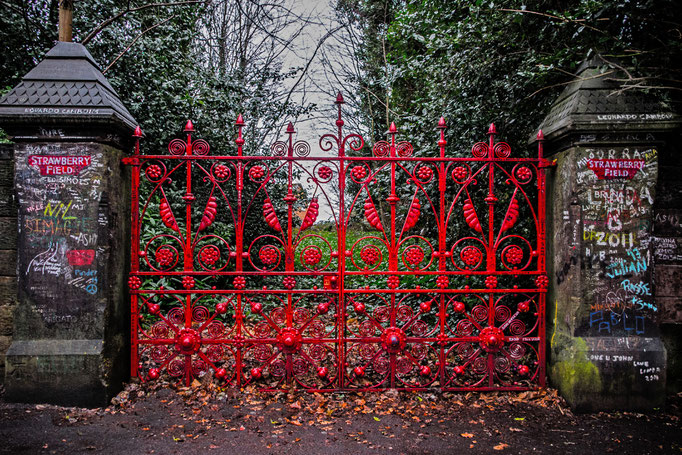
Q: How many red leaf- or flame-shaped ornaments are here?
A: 8